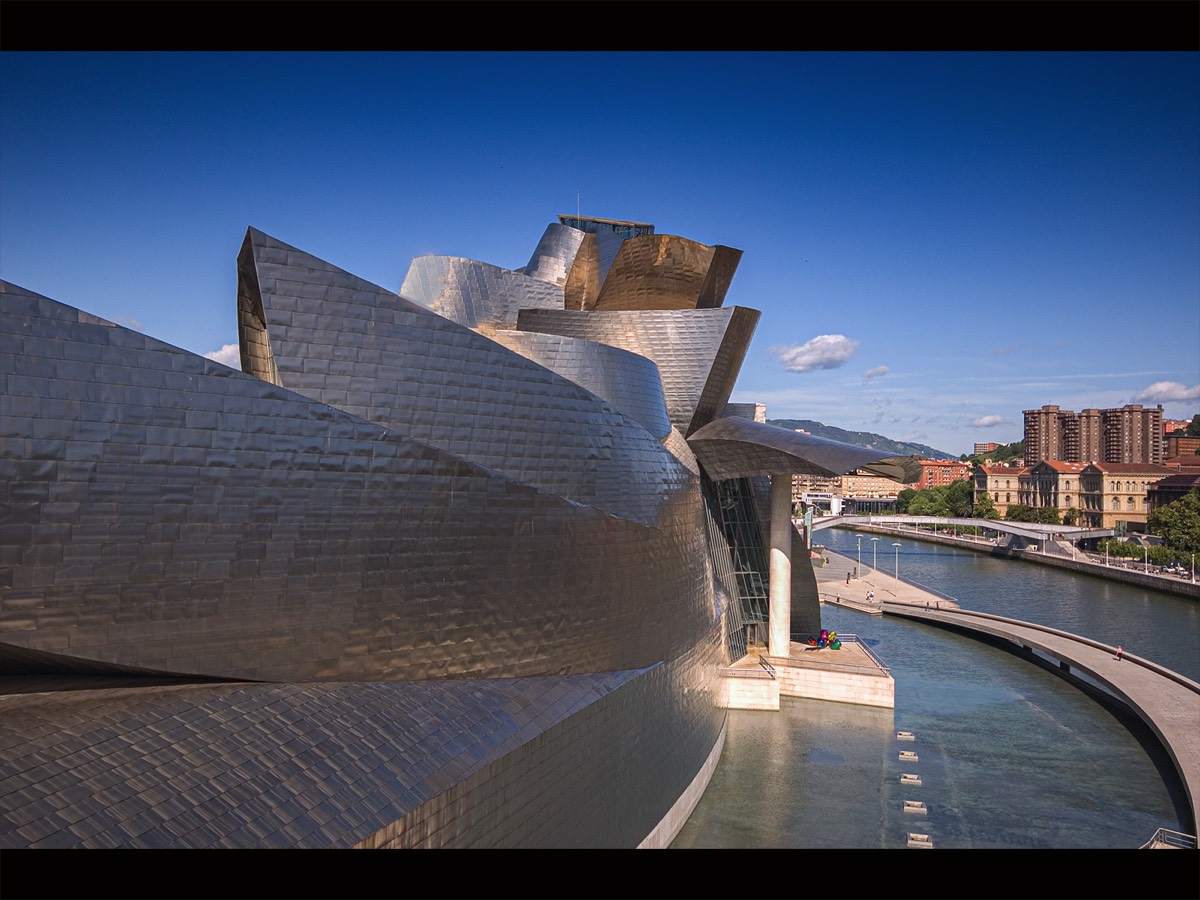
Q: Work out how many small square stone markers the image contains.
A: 5